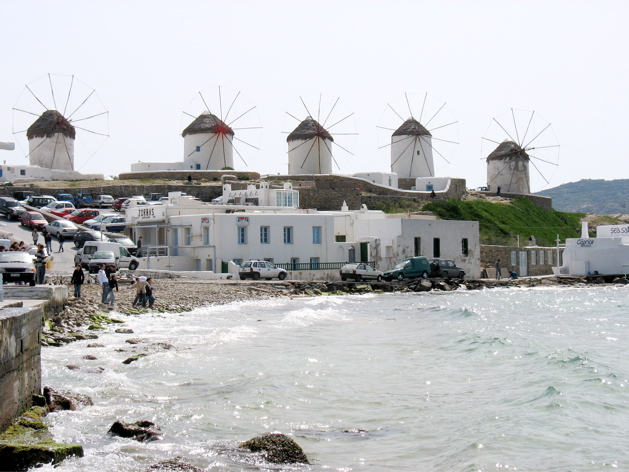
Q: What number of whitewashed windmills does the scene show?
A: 5